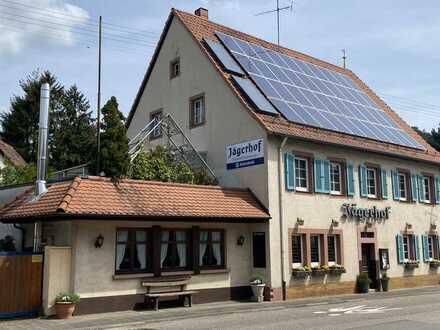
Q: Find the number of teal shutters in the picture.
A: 14